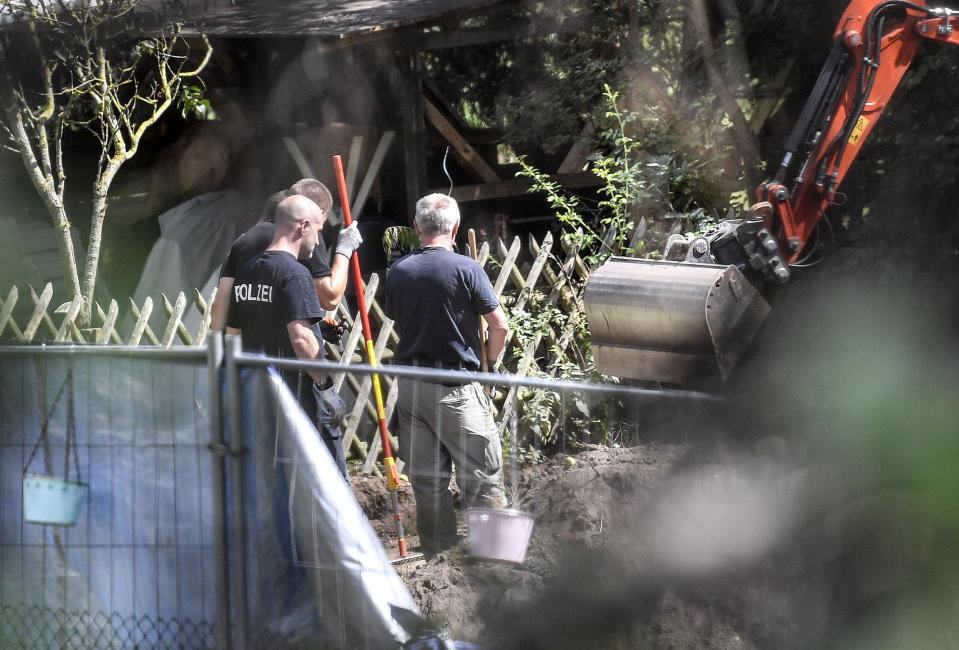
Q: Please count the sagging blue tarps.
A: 1